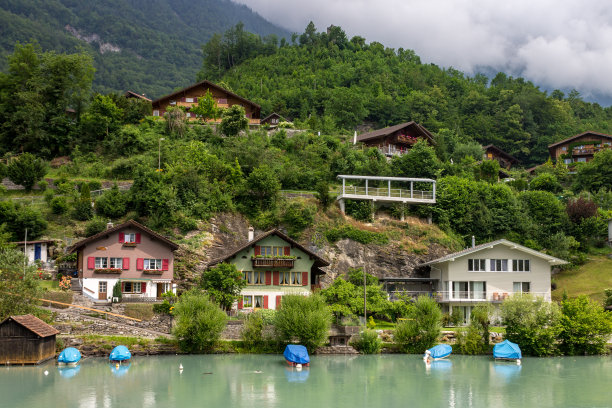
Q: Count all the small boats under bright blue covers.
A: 5